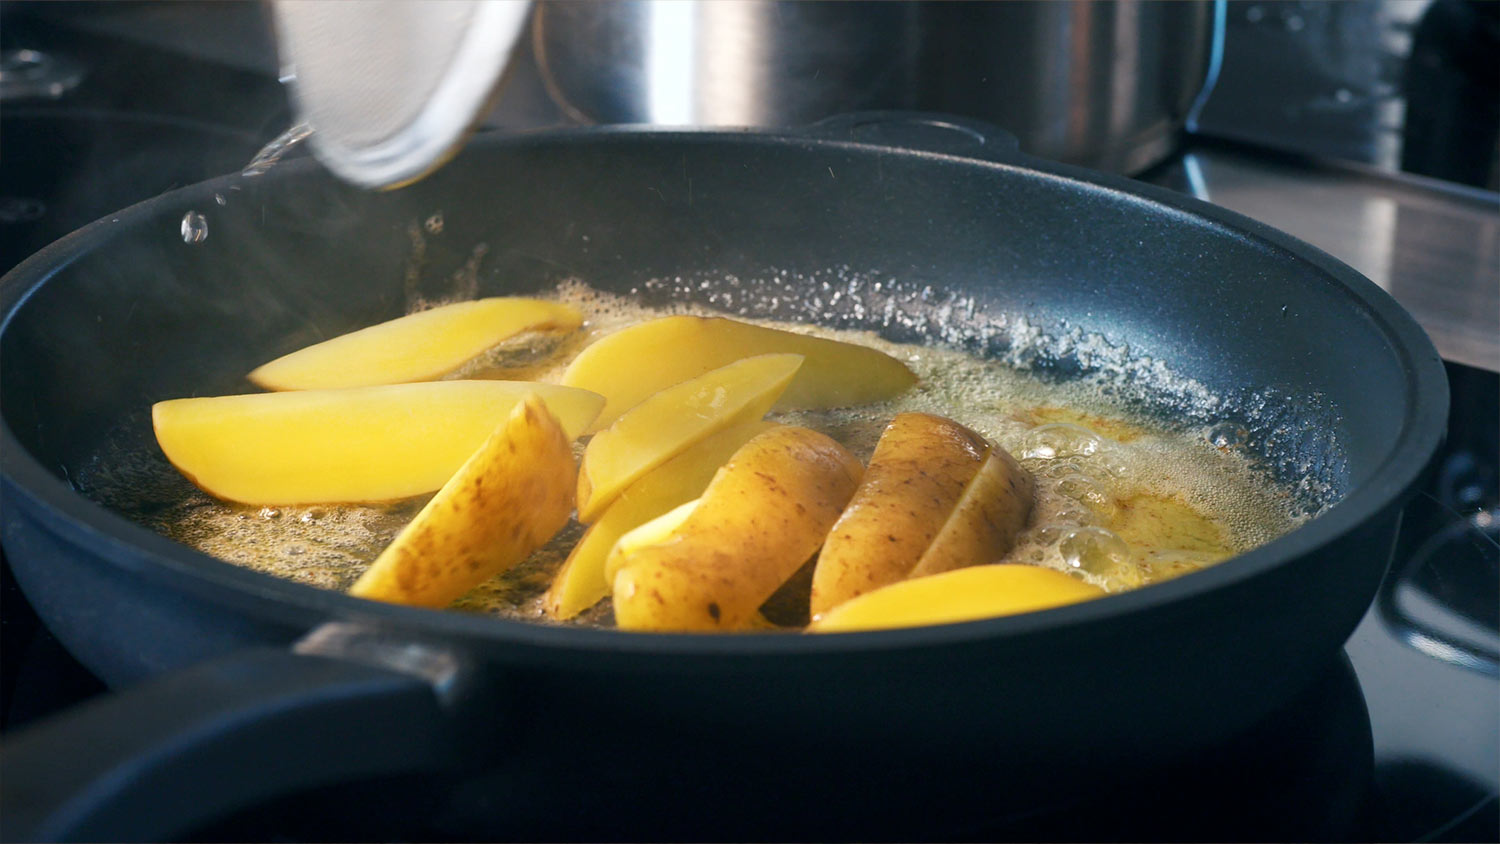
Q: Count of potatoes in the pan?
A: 10